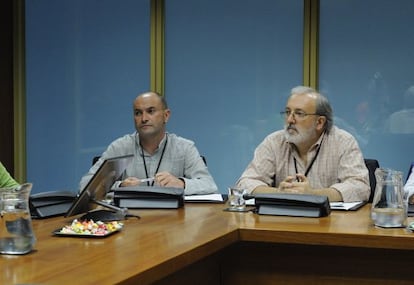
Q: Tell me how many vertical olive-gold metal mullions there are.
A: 3